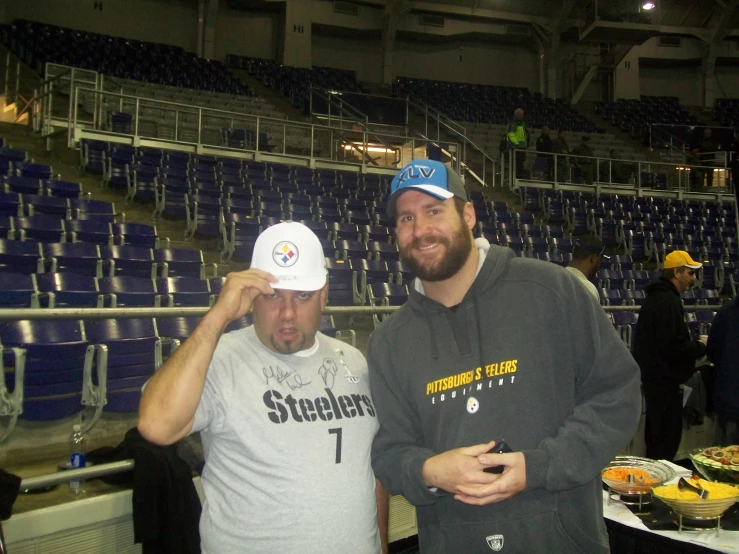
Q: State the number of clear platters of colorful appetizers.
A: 3